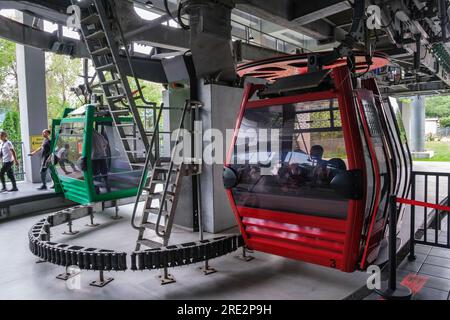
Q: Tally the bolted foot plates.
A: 9